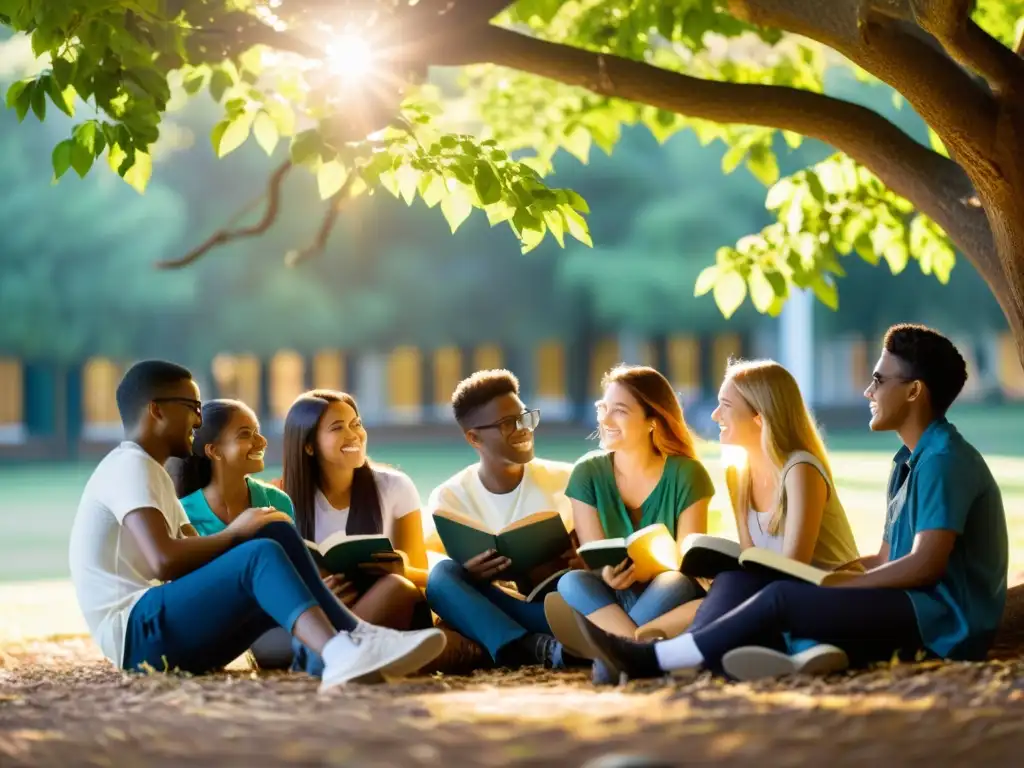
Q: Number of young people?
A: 7